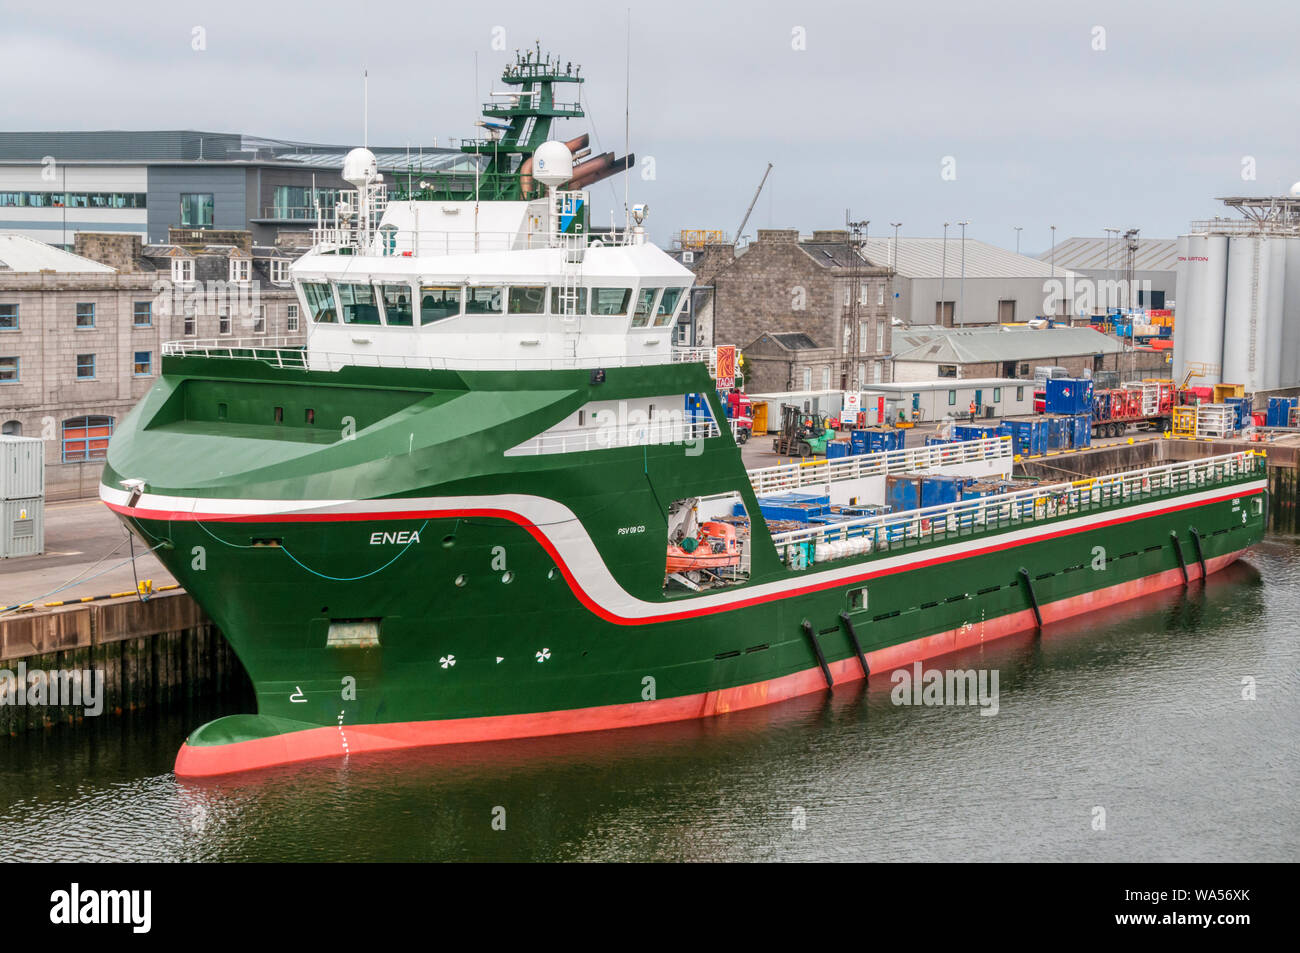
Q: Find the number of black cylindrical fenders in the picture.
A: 5